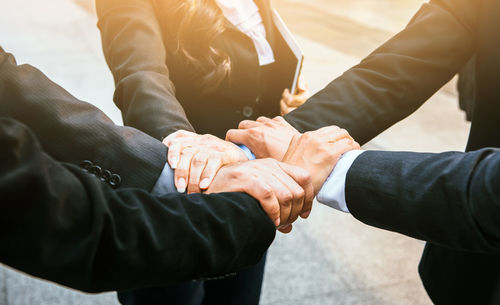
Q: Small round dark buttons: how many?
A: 5